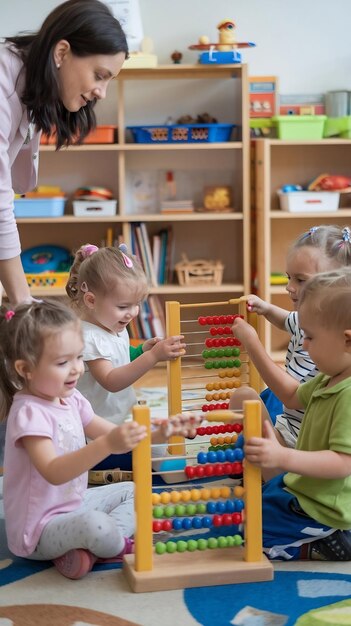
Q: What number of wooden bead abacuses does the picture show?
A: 2